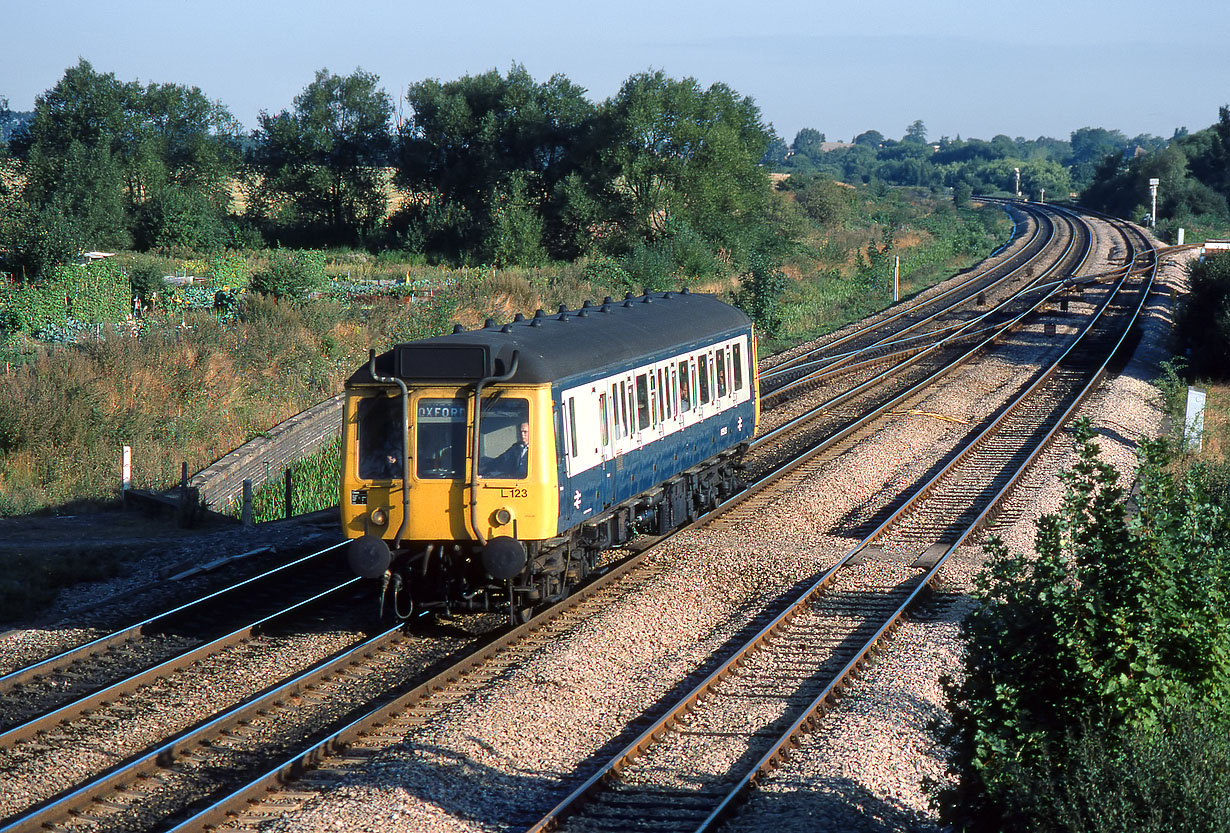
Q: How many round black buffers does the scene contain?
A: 2